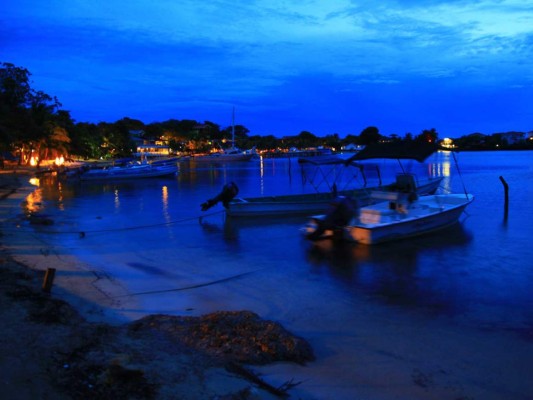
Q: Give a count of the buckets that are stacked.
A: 0